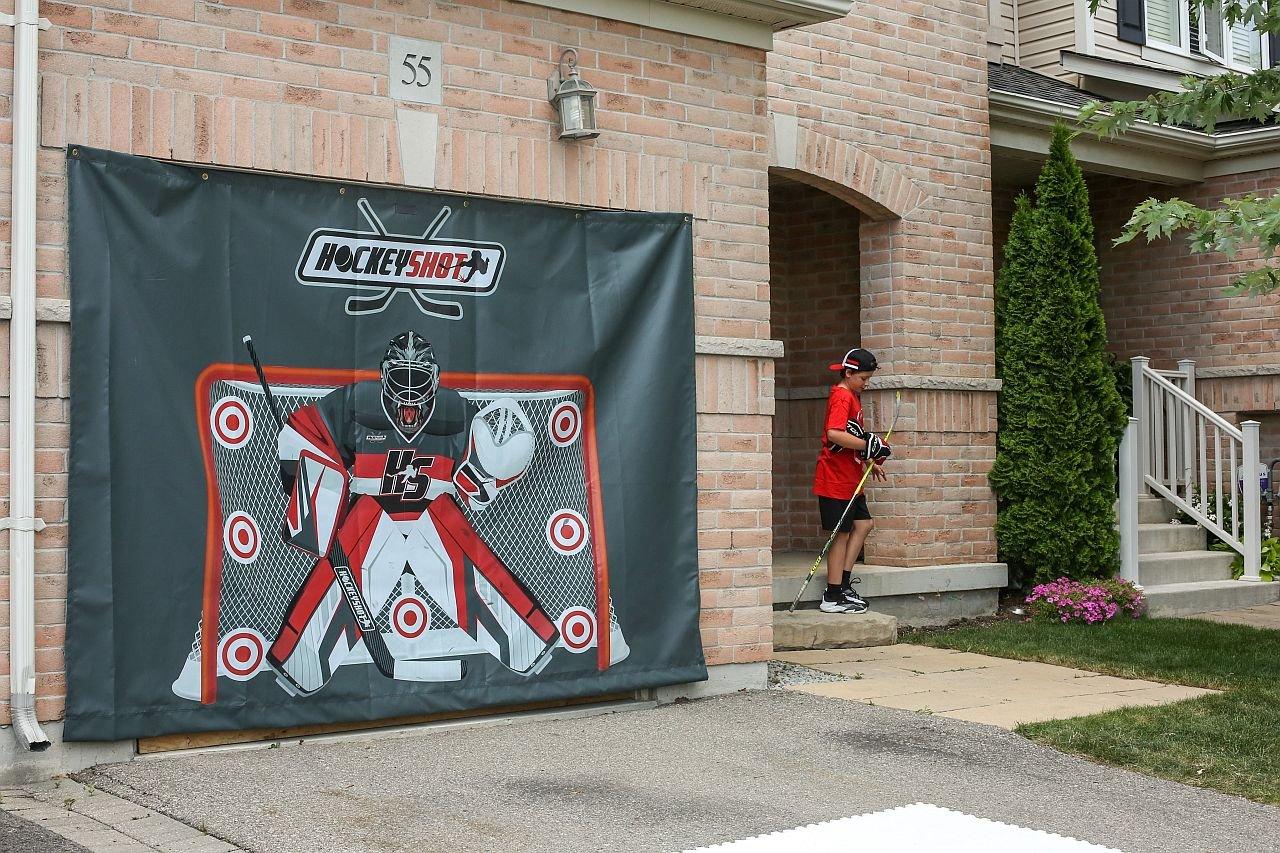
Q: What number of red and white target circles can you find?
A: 7